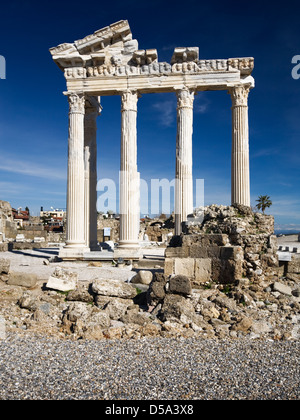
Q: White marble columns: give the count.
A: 5